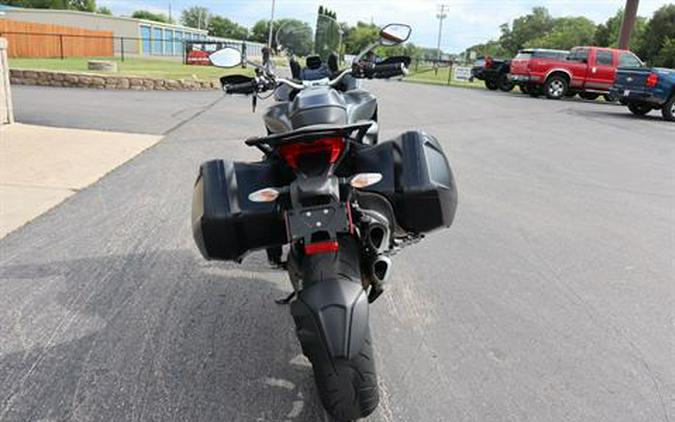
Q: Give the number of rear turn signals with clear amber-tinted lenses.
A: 2